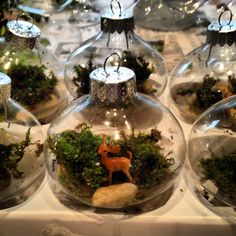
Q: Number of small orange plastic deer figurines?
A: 1